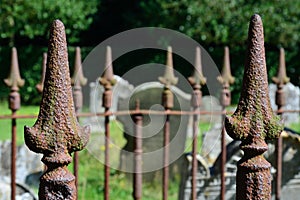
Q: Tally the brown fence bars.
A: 11